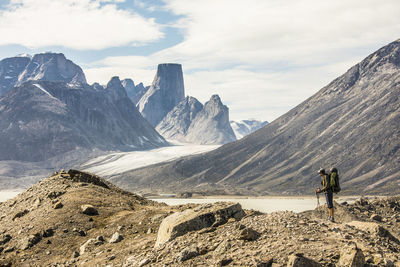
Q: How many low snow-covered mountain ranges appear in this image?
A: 1